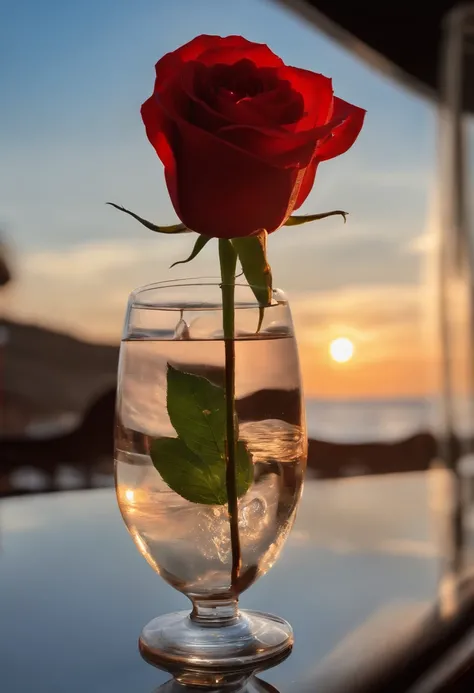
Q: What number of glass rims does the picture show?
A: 1